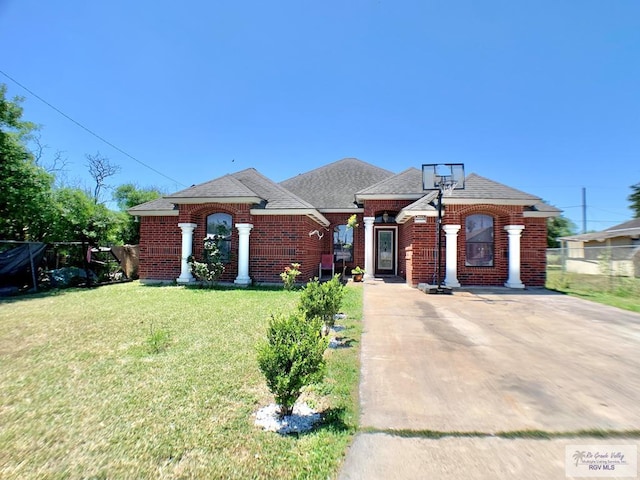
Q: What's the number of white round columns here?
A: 5